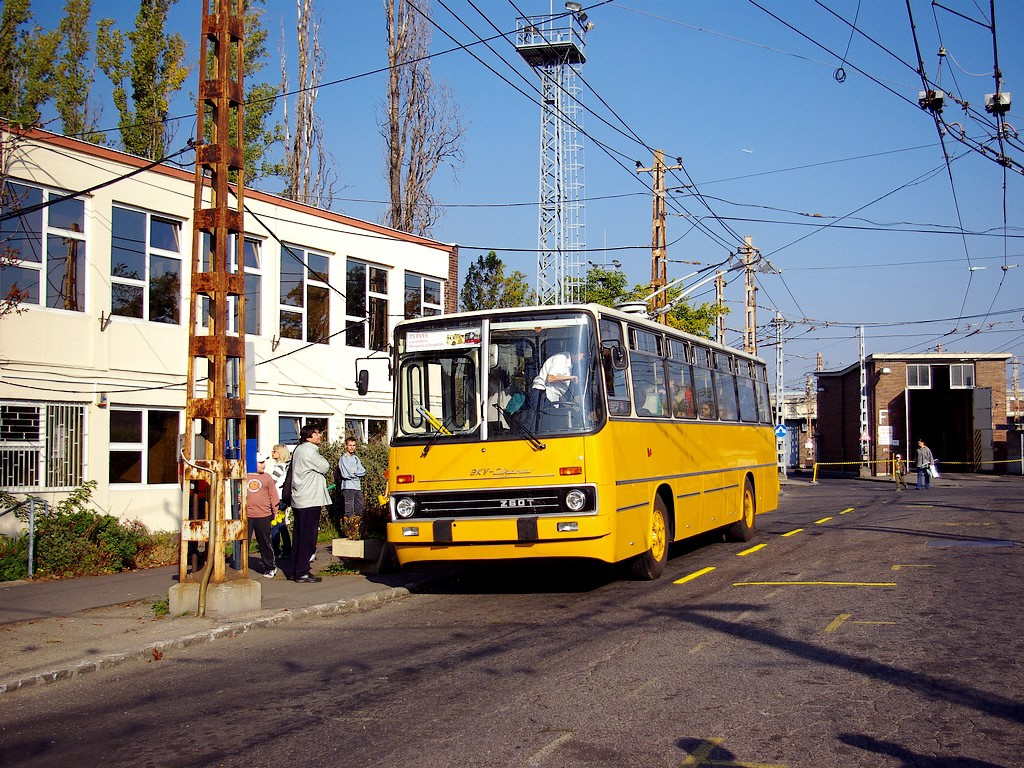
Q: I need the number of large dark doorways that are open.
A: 1